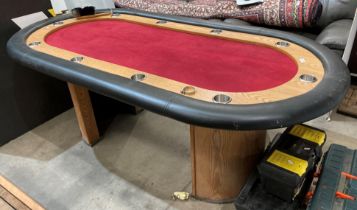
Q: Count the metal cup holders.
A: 10